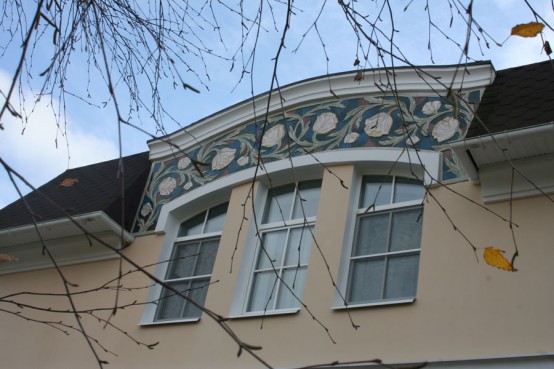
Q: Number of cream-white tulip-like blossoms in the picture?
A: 13